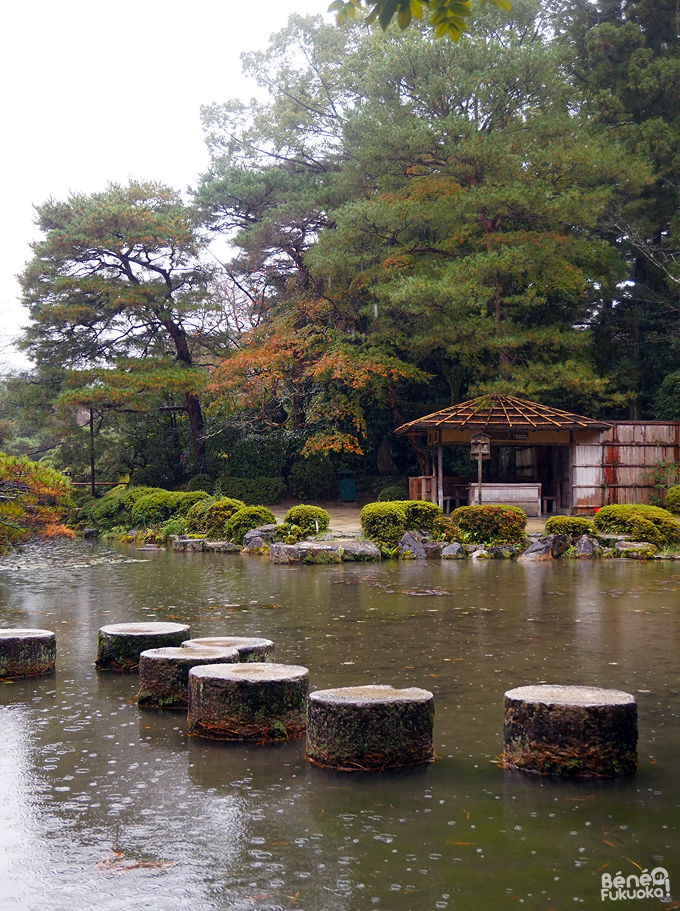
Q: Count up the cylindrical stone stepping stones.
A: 7